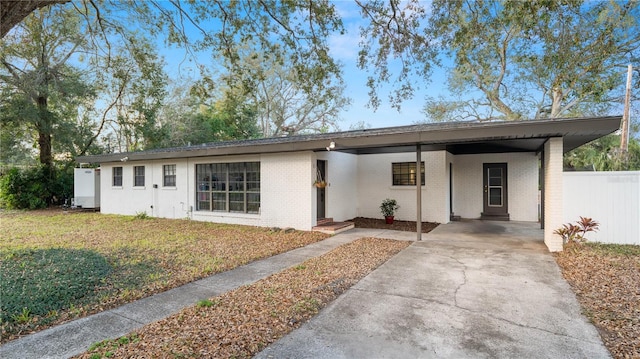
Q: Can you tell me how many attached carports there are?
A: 1